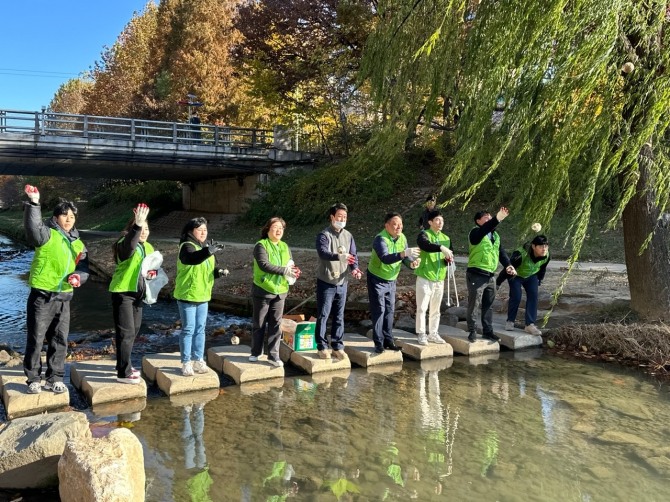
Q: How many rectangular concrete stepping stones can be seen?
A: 9